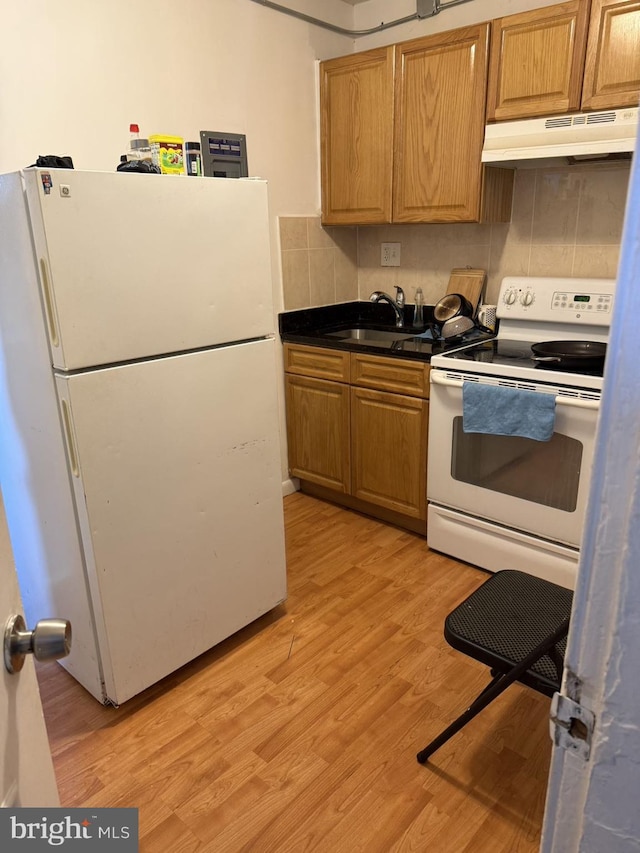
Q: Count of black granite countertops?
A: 1